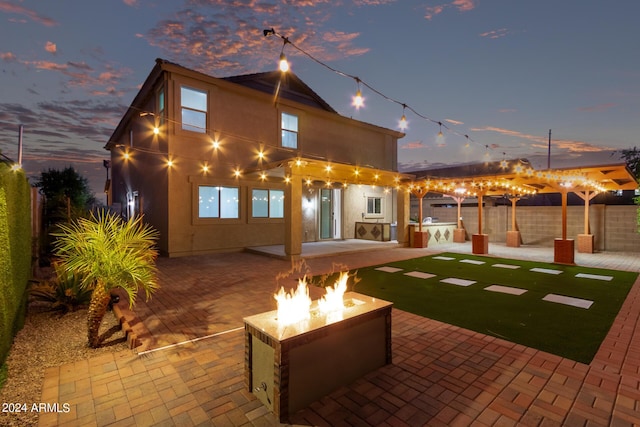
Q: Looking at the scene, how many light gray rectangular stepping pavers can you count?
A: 10